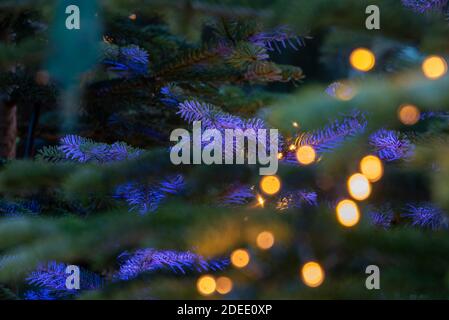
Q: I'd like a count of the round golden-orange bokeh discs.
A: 13